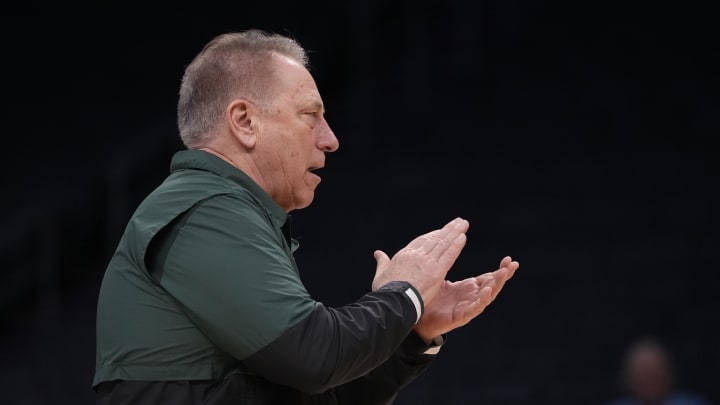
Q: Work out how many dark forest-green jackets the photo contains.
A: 1